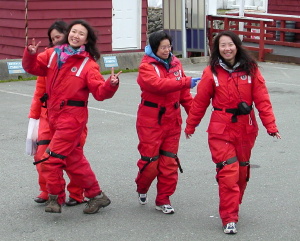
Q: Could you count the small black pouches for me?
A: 1